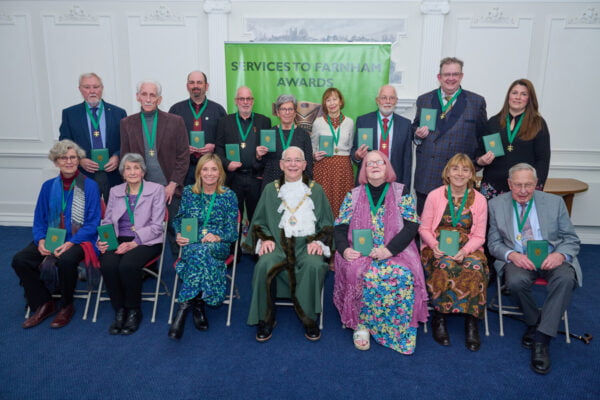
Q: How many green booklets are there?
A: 14